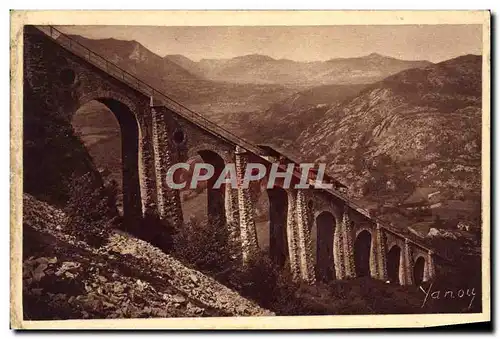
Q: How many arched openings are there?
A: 7